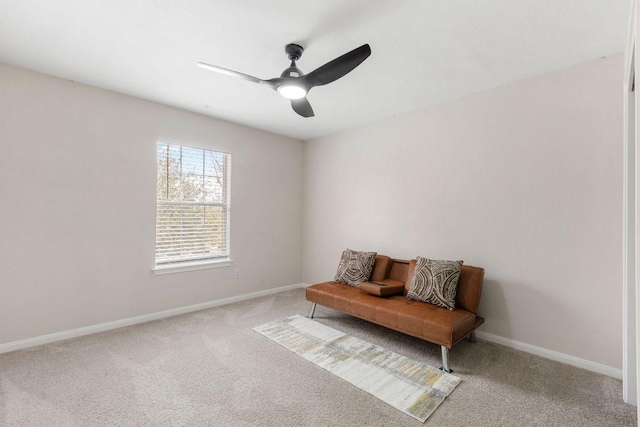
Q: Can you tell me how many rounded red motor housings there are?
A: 0